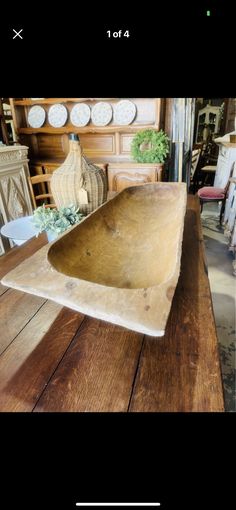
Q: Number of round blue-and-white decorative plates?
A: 5